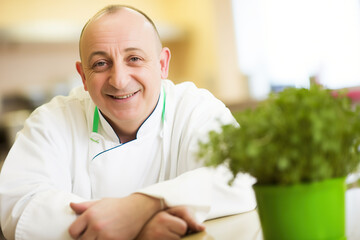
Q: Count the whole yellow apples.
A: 0